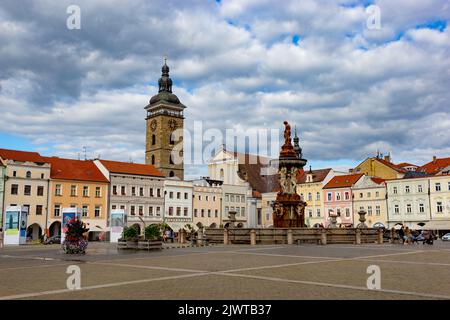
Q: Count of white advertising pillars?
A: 3